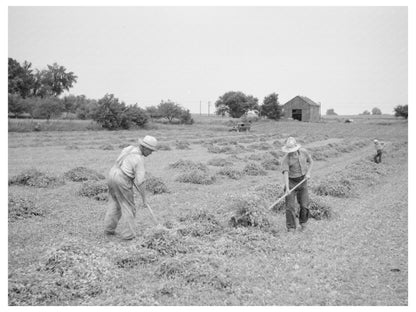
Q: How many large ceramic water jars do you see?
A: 0